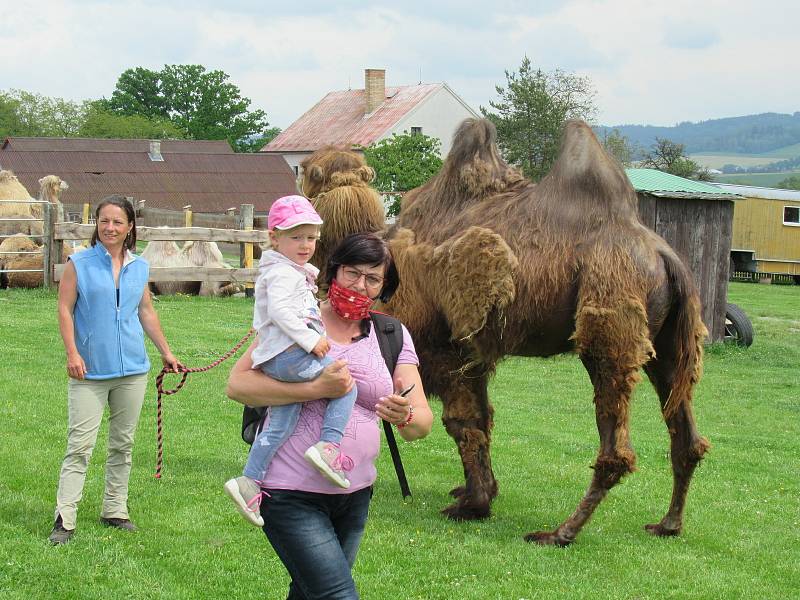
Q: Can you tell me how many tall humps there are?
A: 2